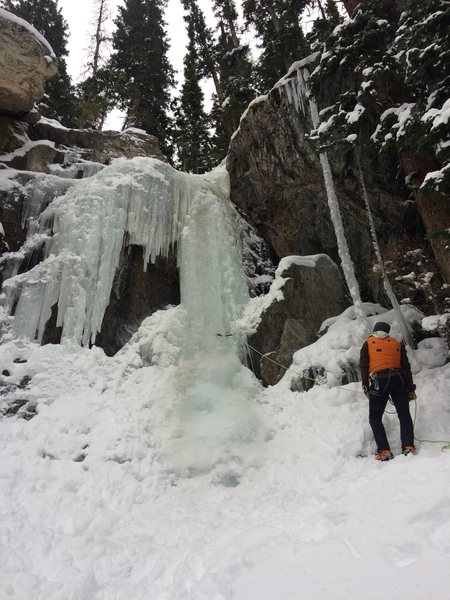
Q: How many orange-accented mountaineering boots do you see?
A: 2